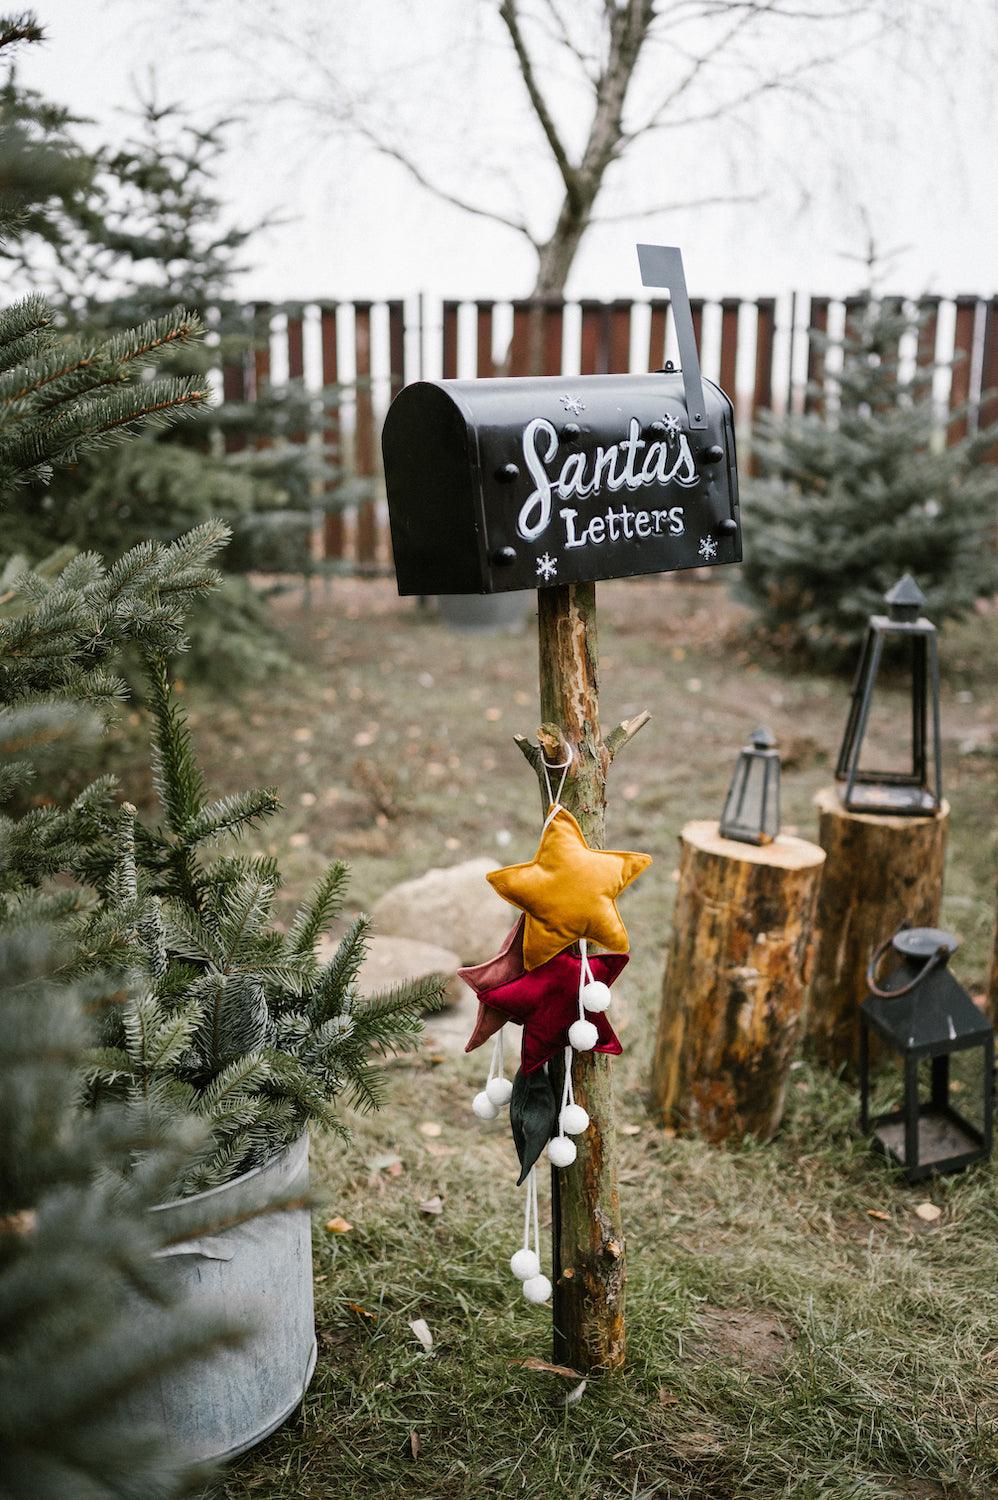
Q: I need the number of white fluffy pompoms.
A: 8